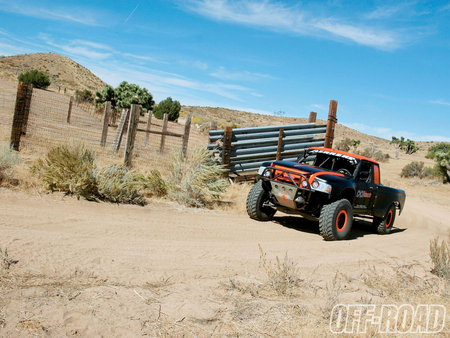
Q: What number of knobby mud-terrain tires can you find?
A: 3